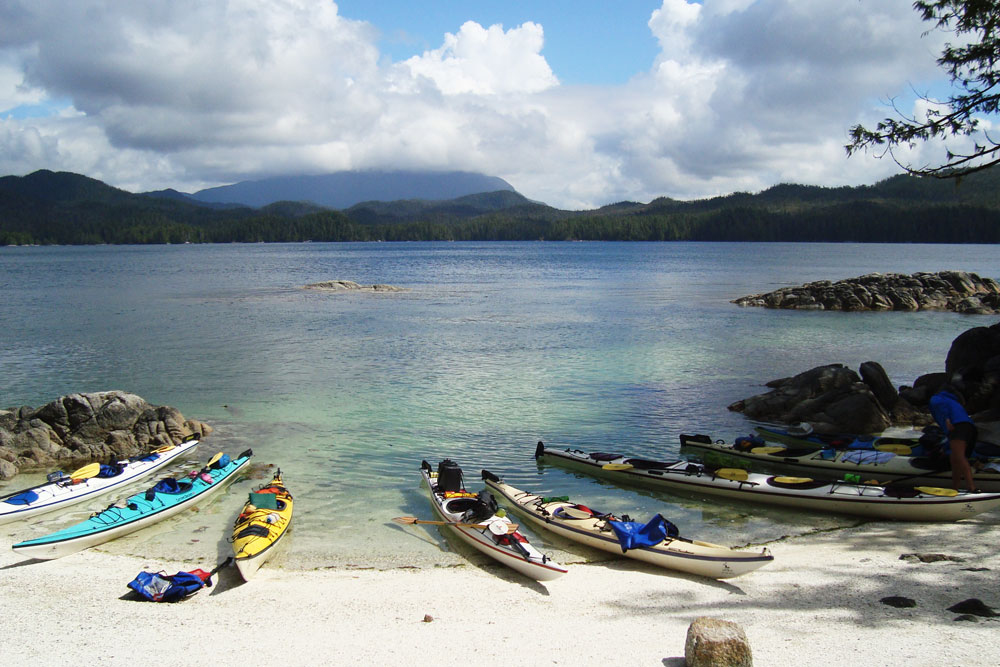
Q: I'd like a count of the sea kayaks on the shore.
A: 8